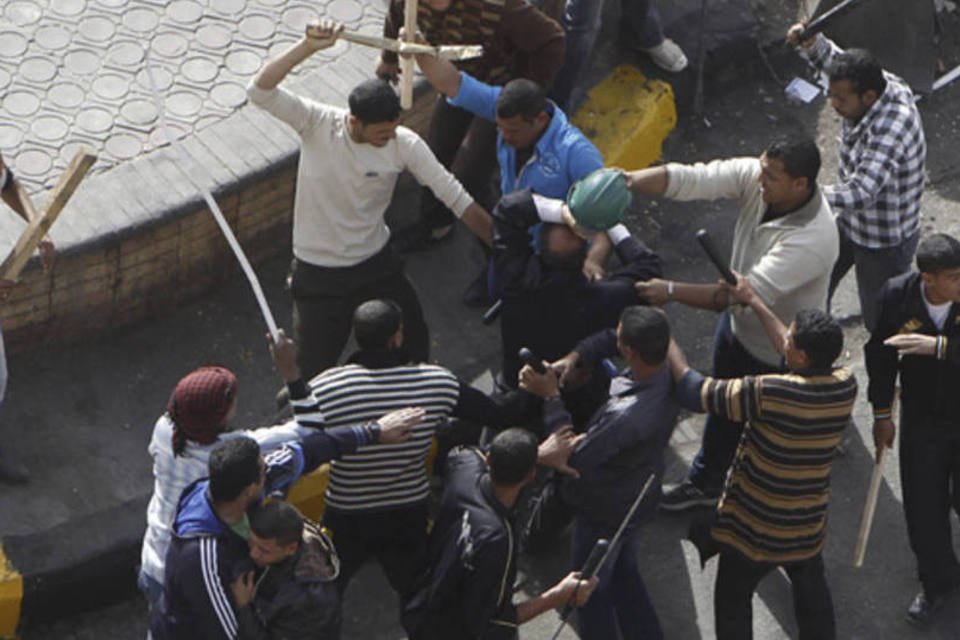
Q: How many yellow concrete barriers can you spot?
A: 3